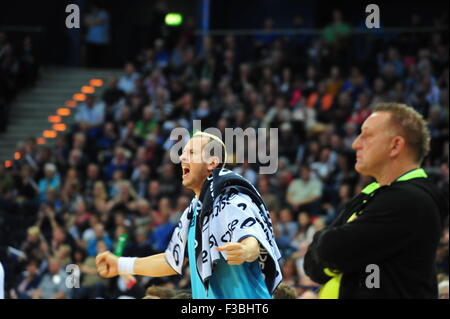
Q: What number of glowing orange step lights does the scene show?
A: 11